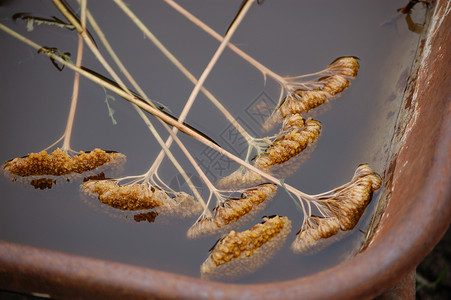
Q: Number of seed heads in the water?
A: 7